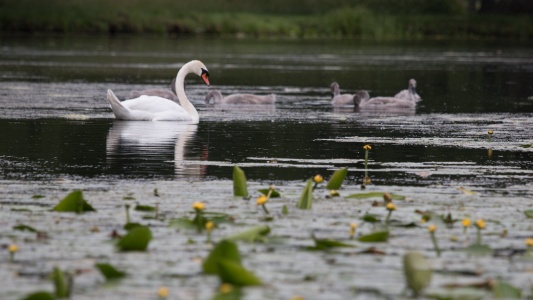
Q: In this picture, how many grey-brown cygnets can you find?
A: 5